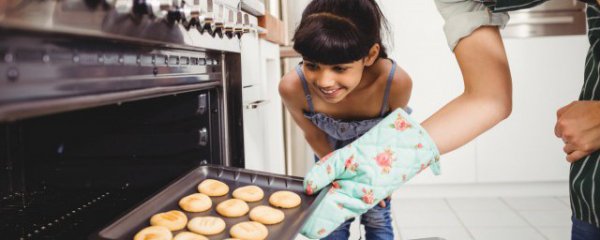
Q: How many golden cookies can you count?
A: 11